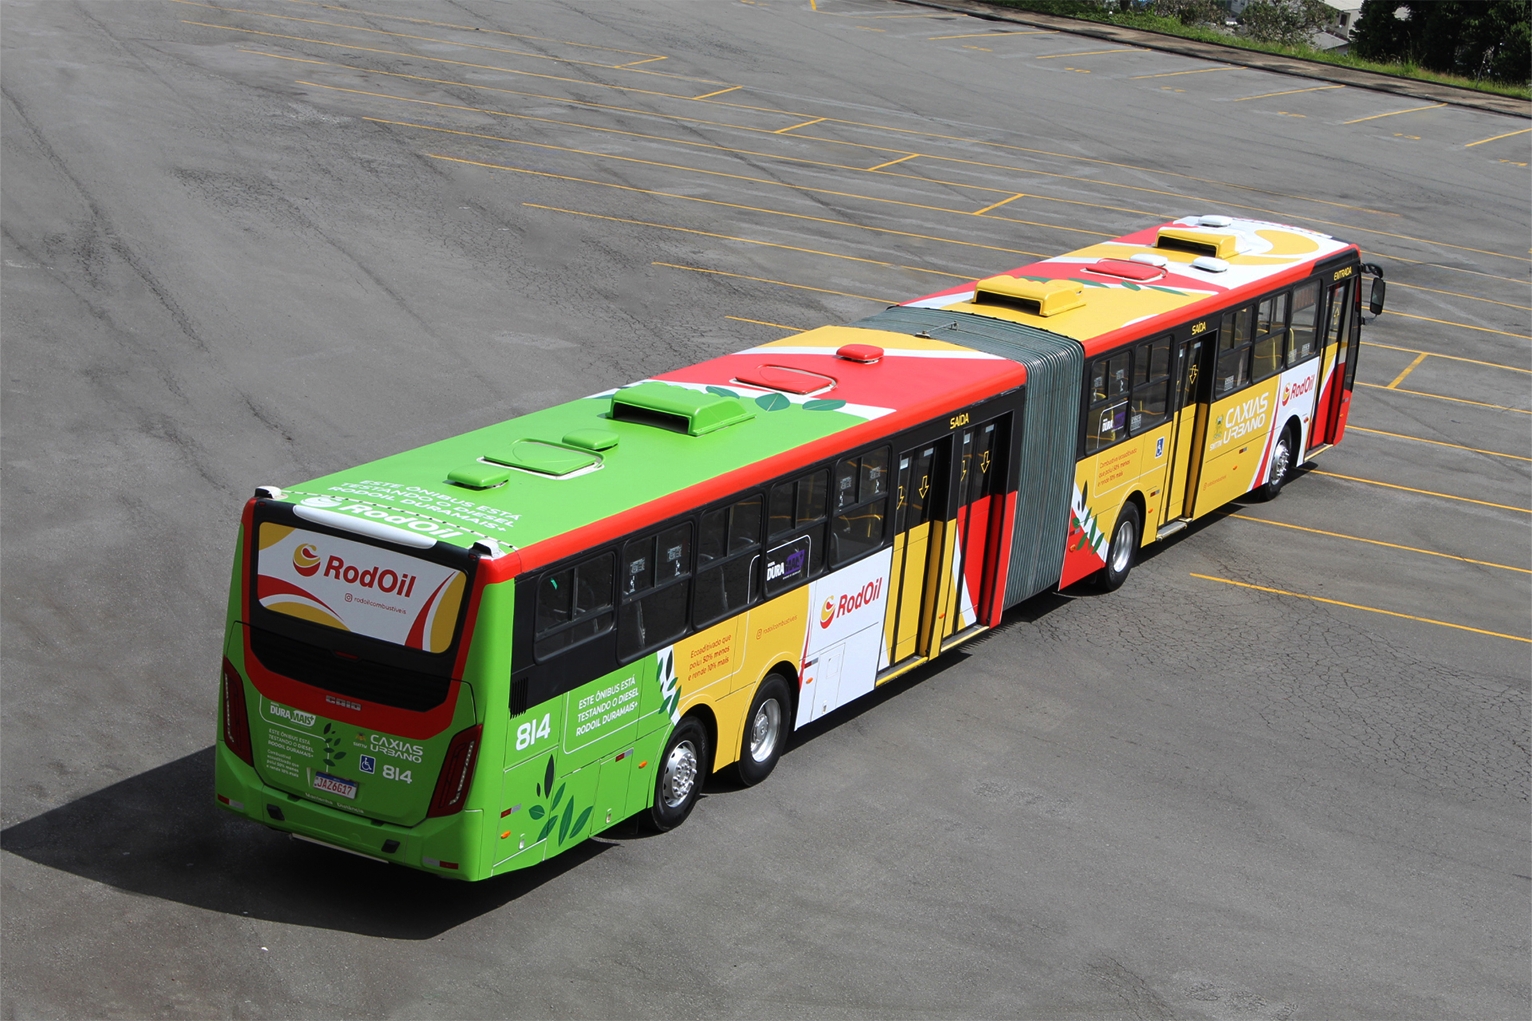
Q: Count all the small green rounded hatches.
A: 2